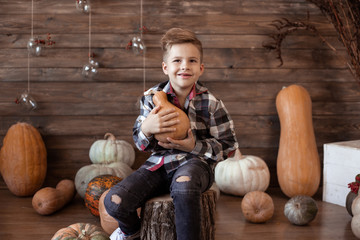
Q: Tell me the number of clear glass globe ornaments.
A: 5